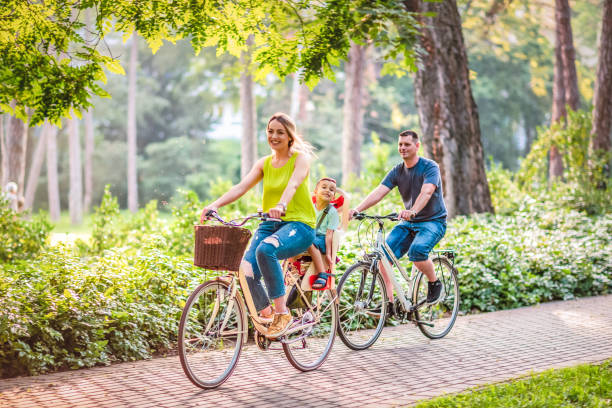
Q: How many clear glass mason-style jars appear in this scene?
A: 0